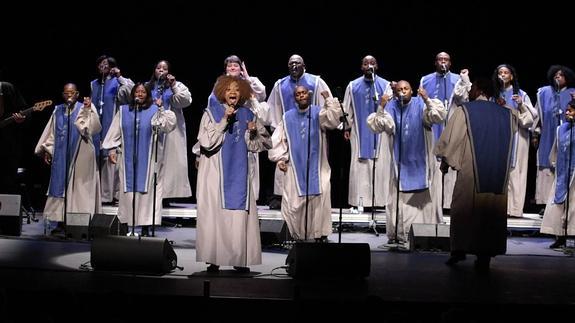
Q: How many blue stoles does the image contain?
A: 15